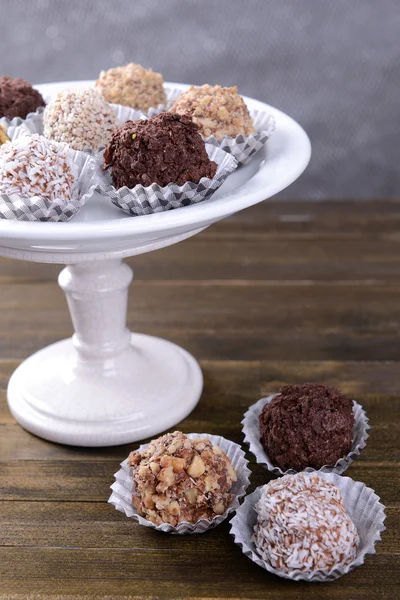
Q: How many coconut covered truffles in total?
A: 2